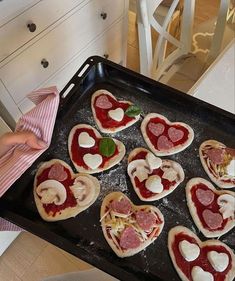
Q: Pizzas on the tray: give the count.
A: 9